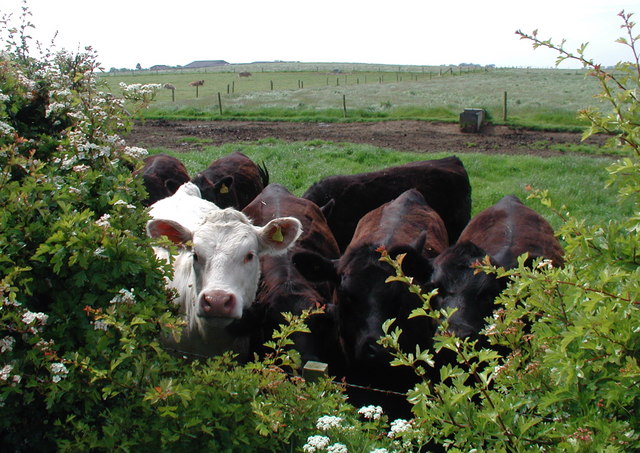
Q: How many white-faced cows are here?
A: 1